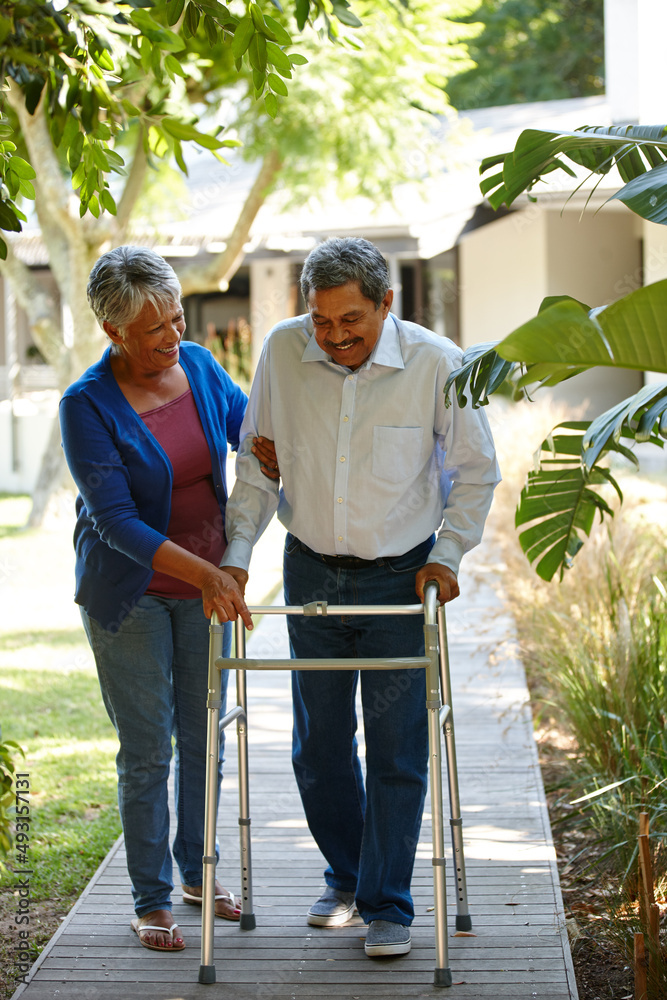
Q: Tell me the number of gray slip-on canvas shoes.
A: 2